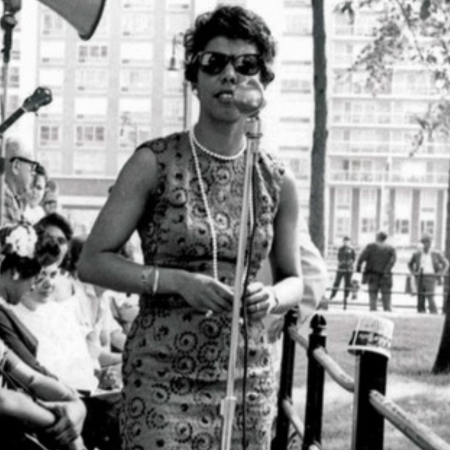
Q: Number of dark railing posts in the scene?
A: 3